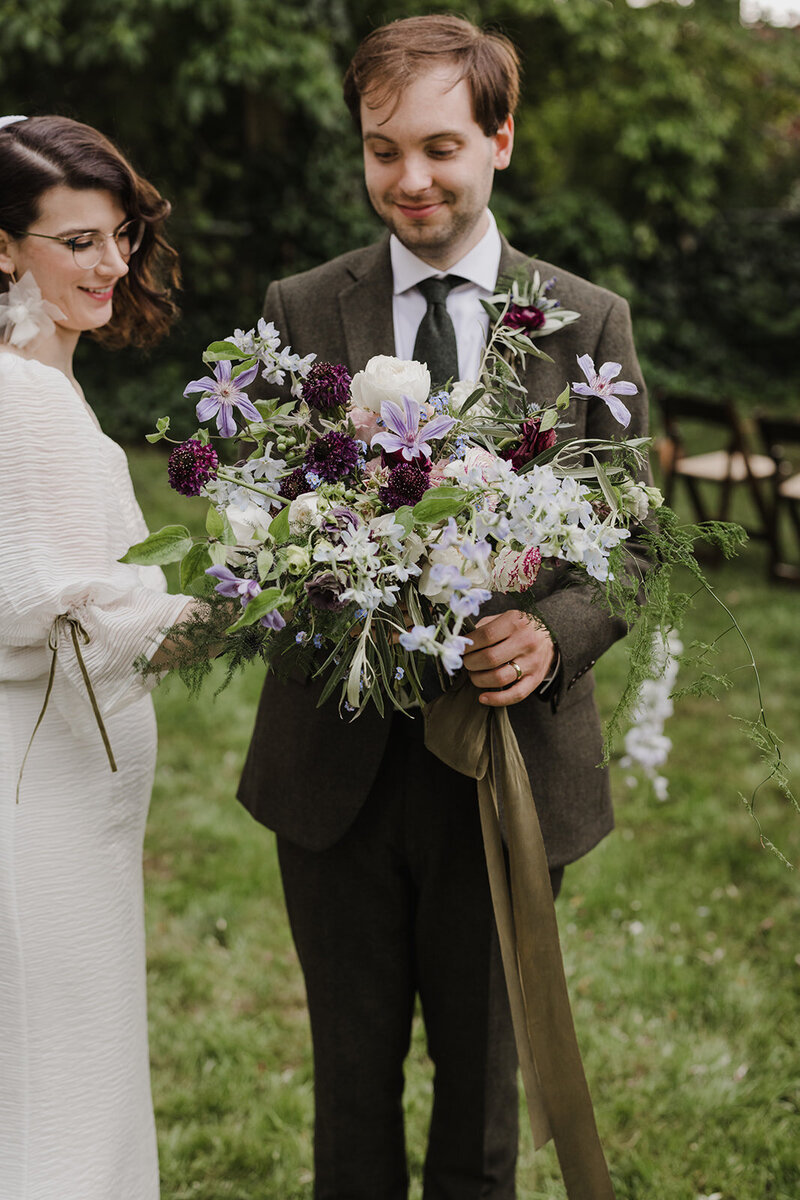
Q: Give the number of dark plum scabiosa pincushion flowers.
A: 5